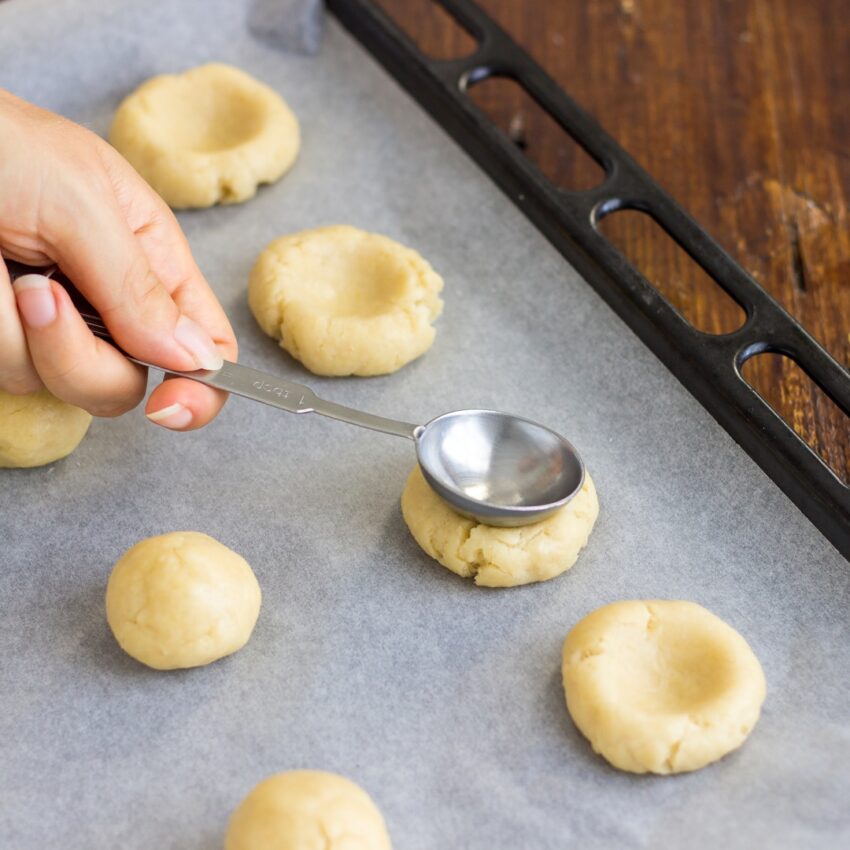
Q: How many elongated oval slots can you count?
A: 4